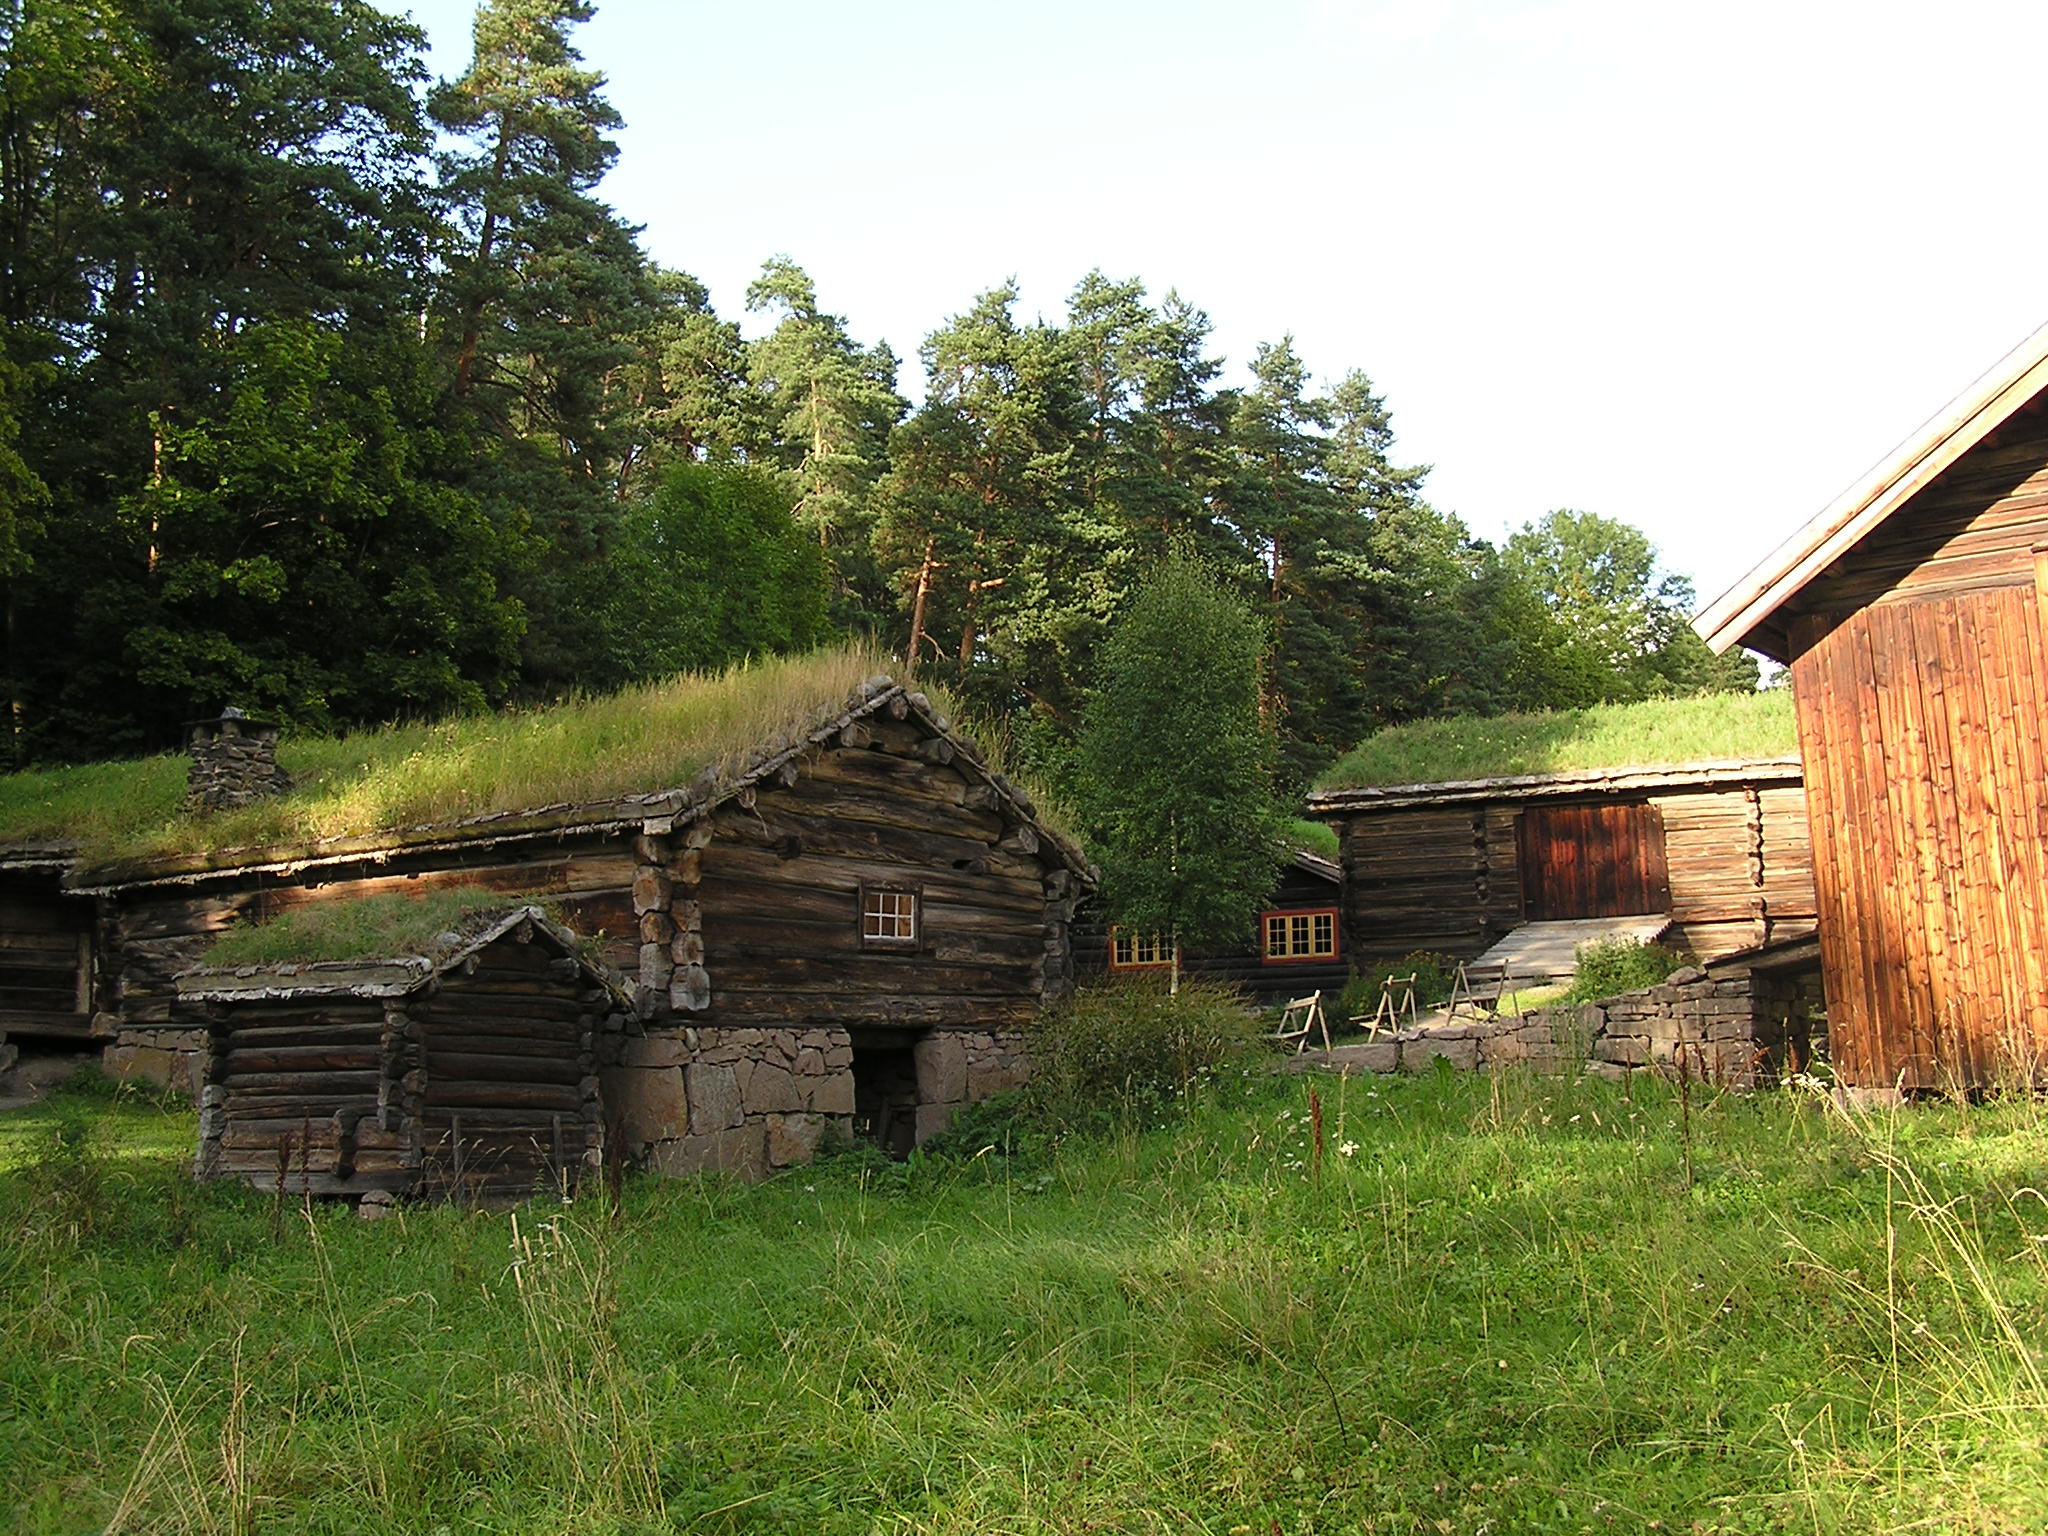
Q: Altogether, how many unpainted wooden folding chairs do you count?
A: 3